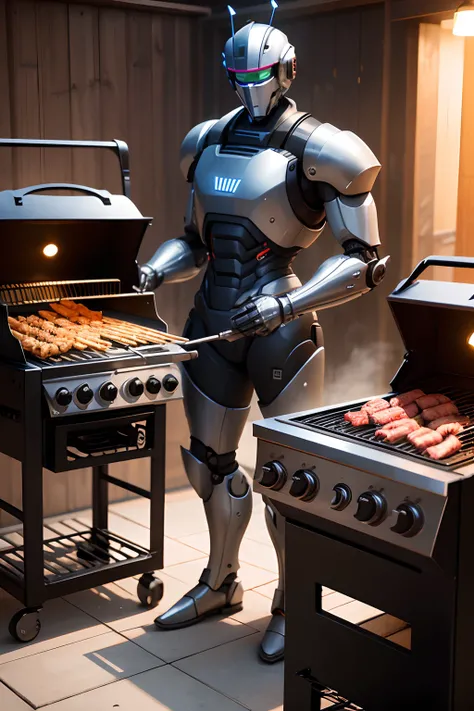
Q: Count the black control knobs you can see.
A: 11